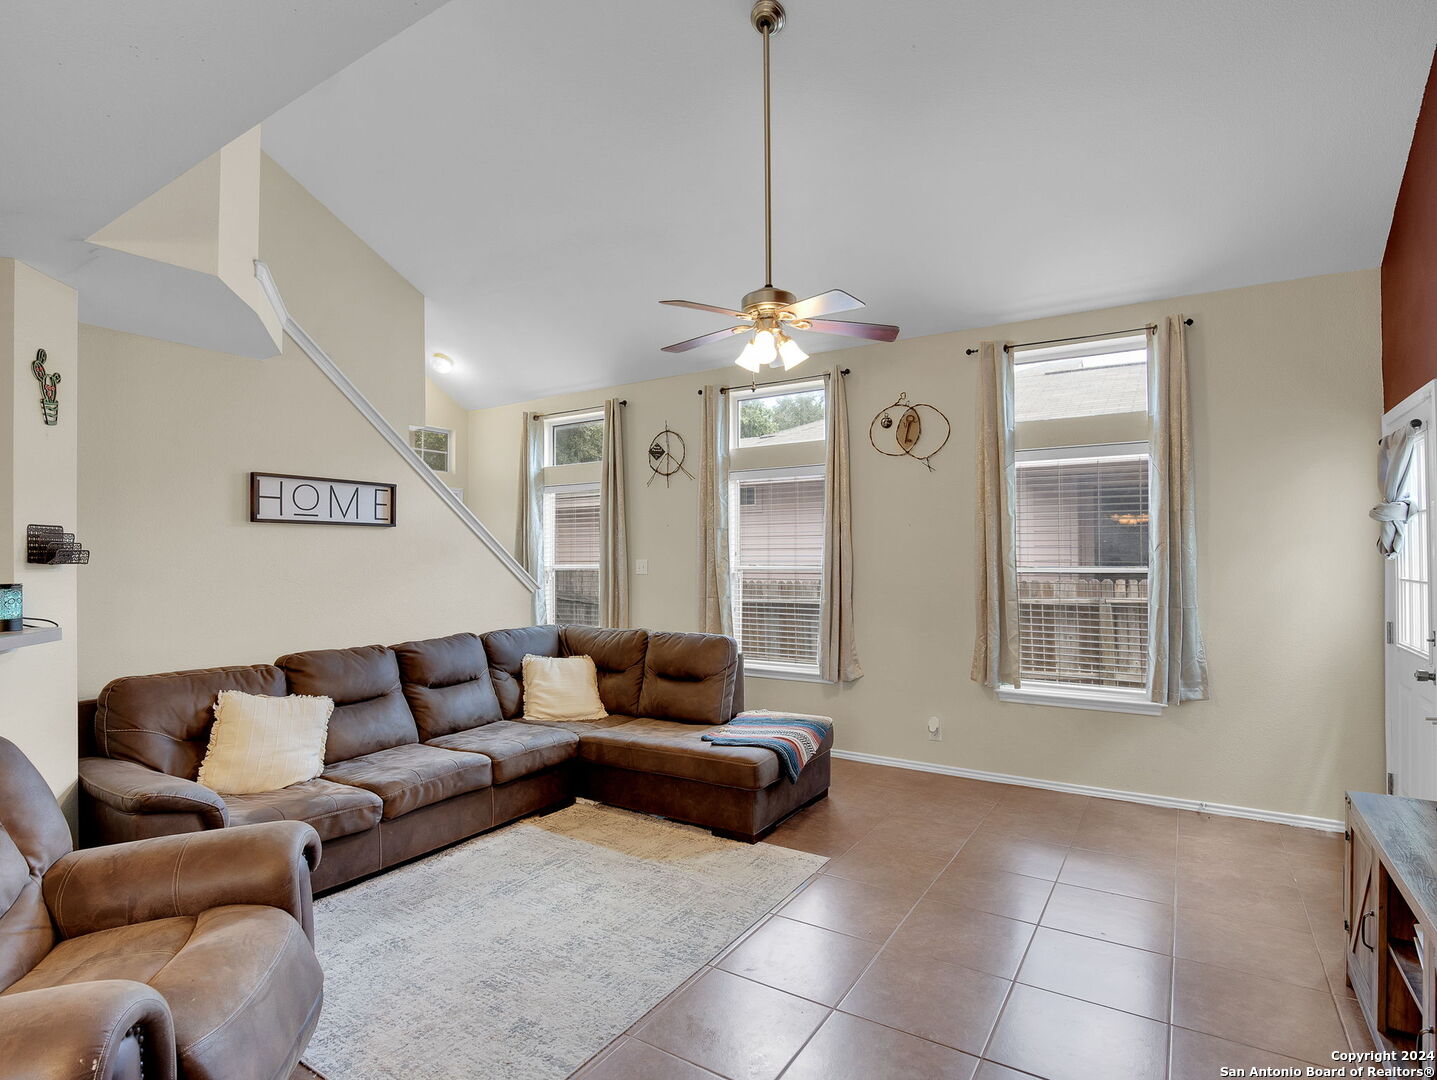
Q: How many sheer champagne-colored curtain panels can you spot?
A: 6